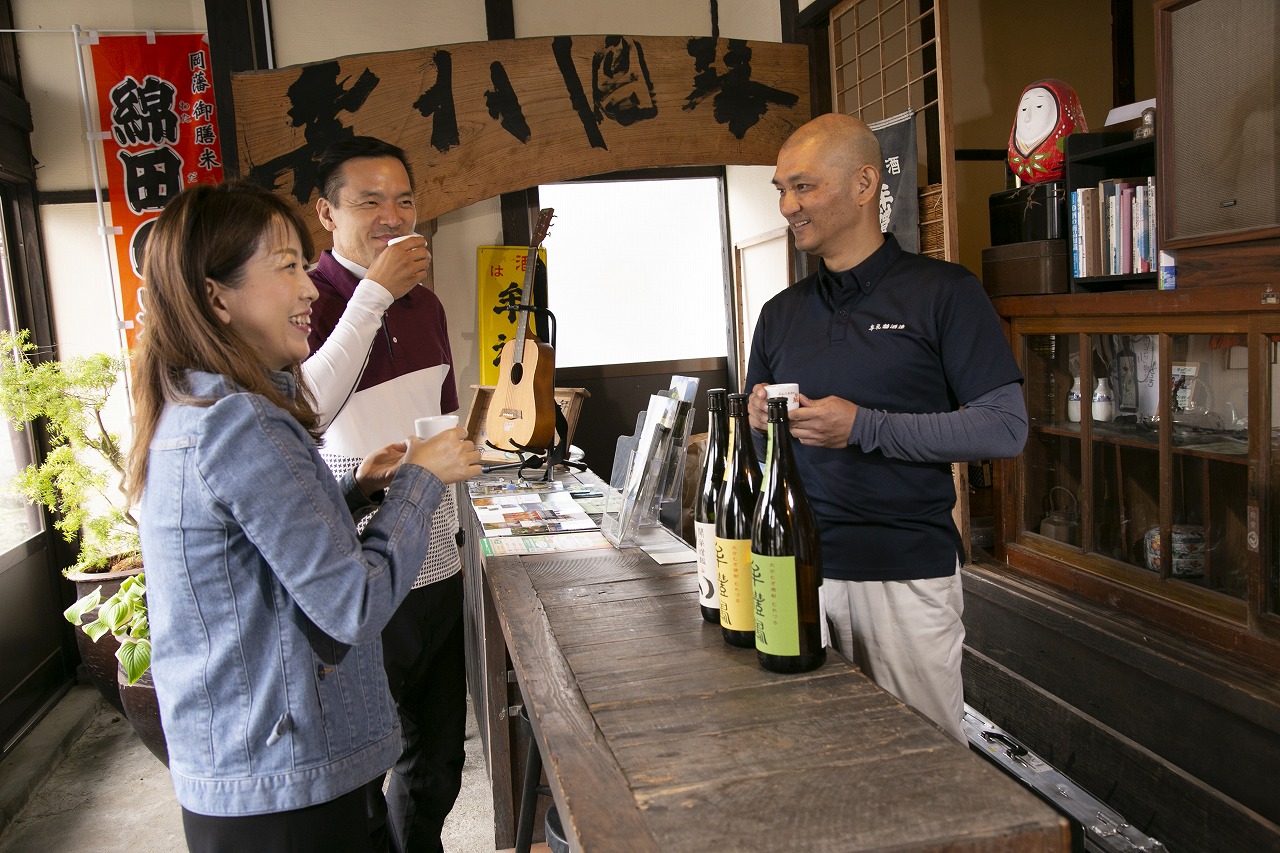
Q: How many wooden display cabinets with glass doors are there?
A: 1